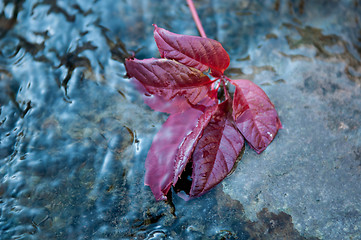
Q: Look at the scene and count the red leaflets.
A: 5